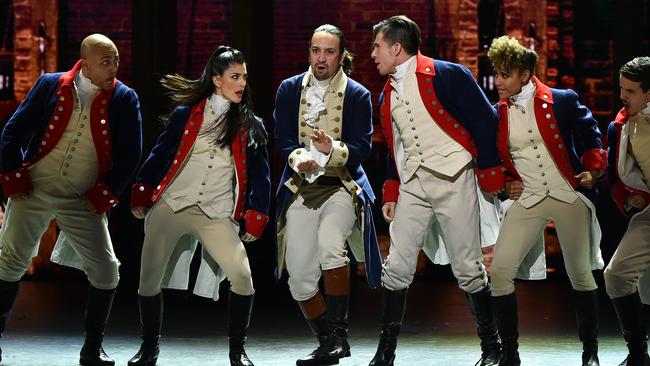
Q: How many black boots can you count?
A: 11